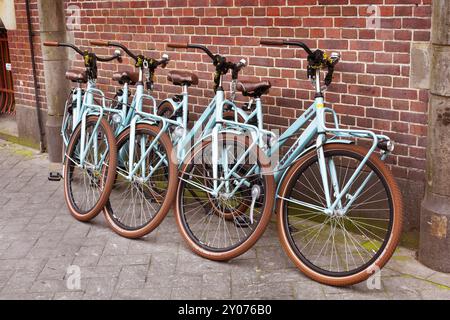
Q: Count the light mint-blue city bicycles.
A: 4